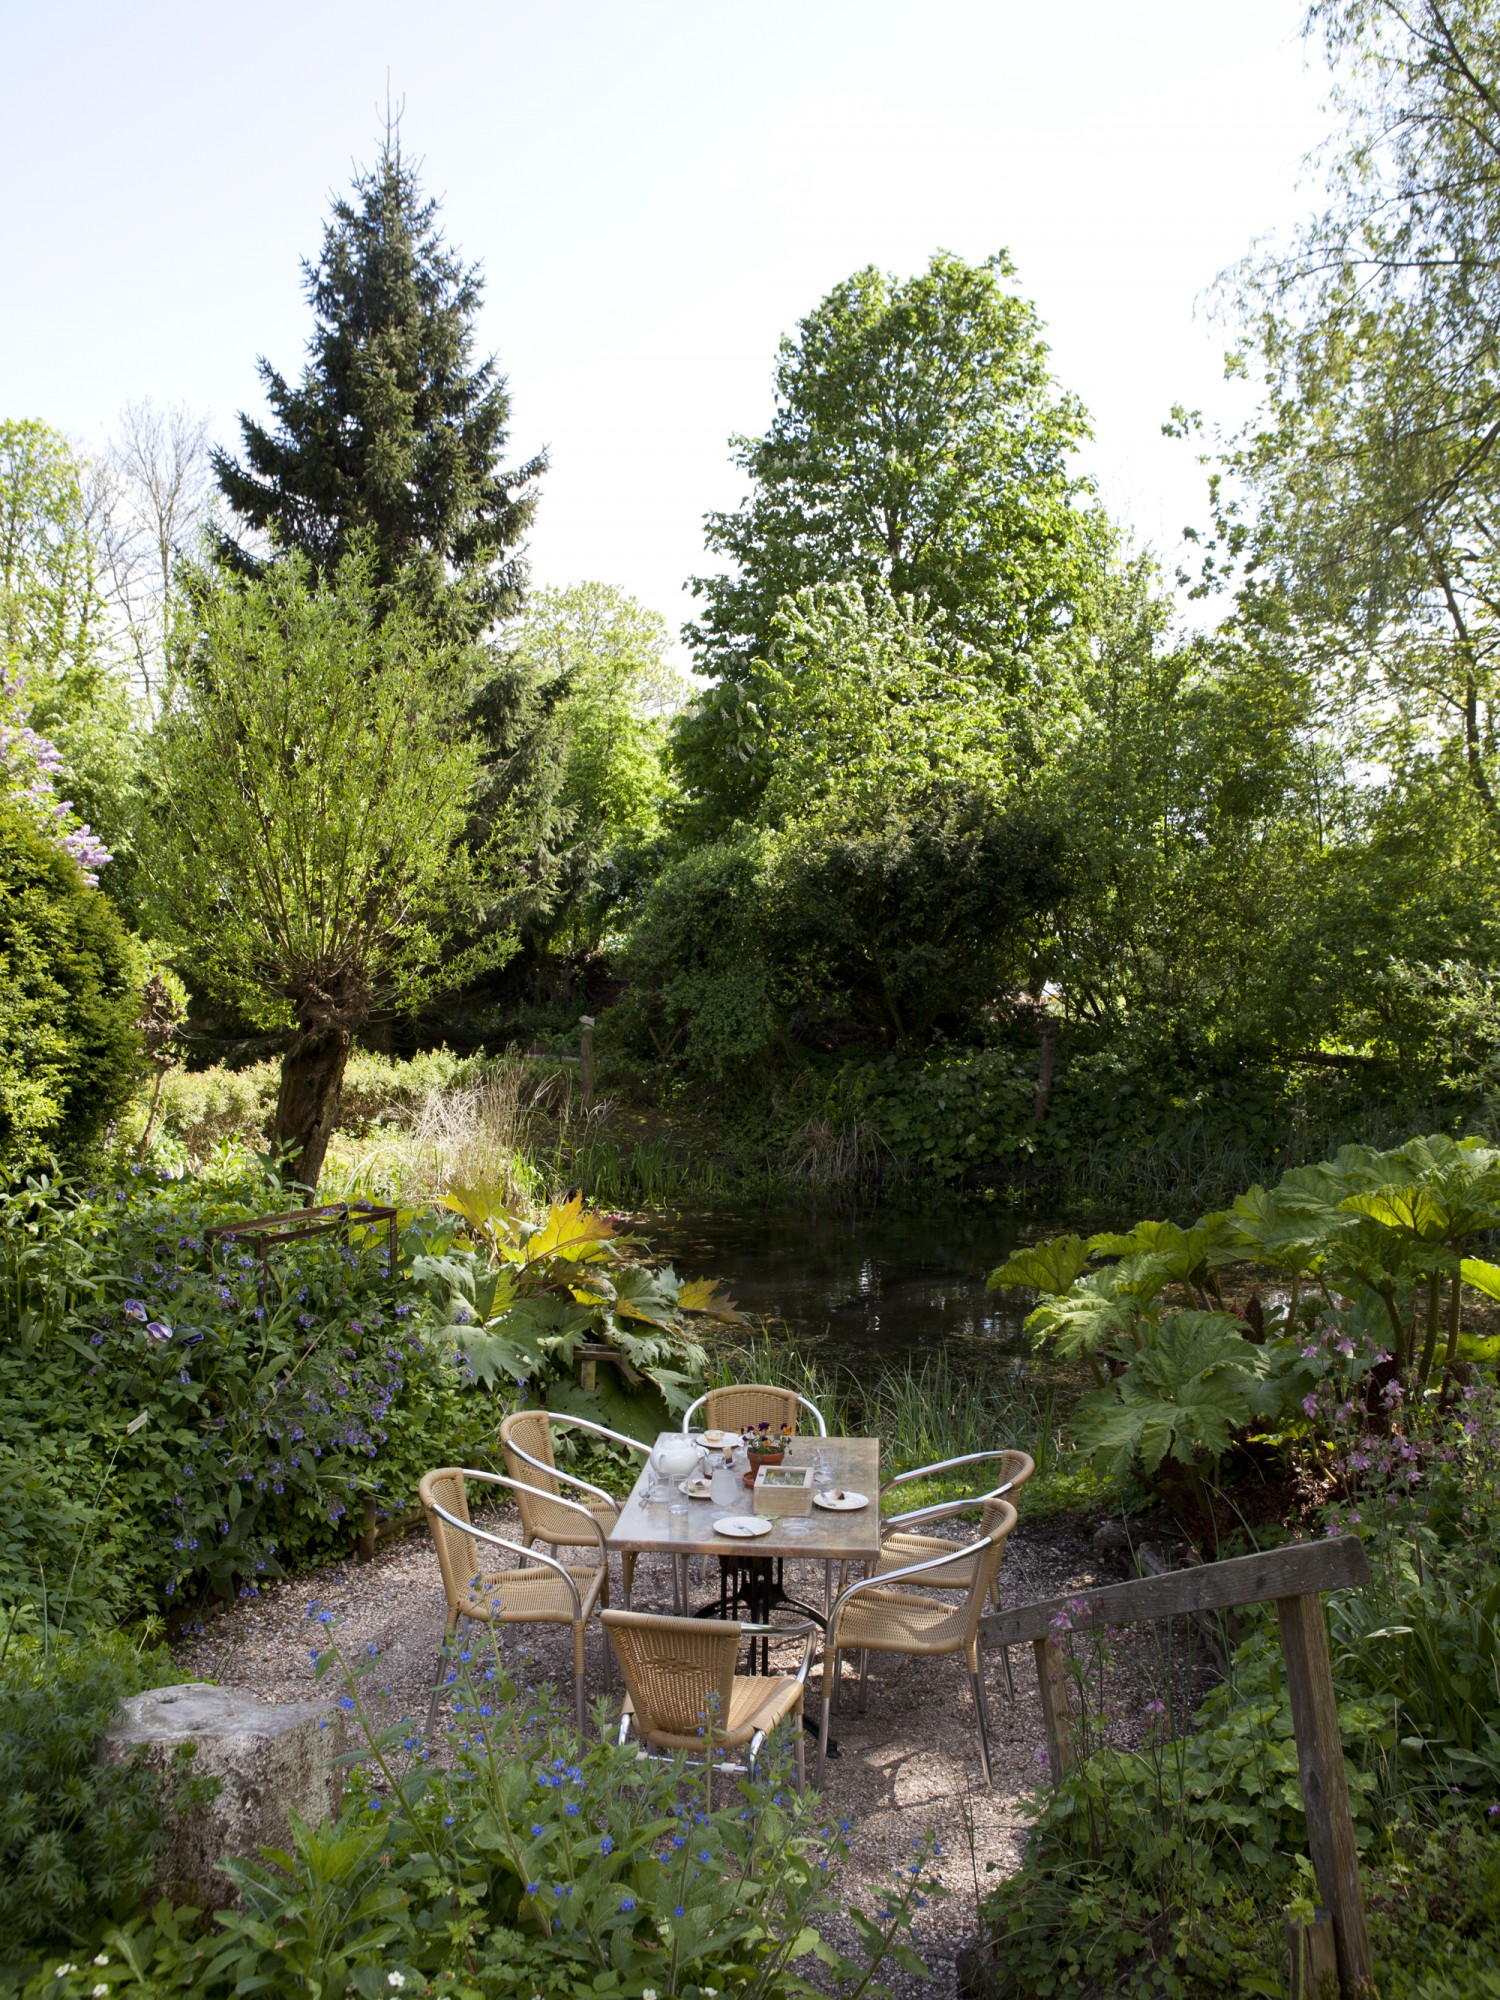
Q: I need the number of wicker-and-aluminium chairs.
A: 6